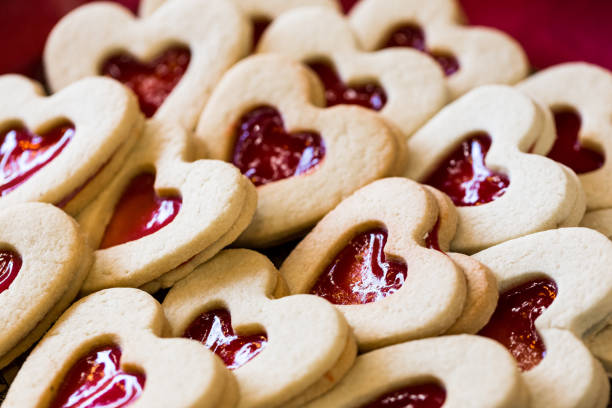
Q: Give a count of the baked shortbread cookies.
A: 15